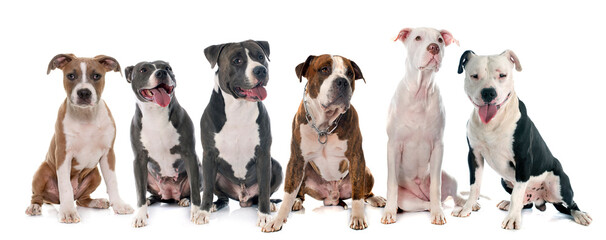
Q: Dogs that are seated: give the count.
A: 6